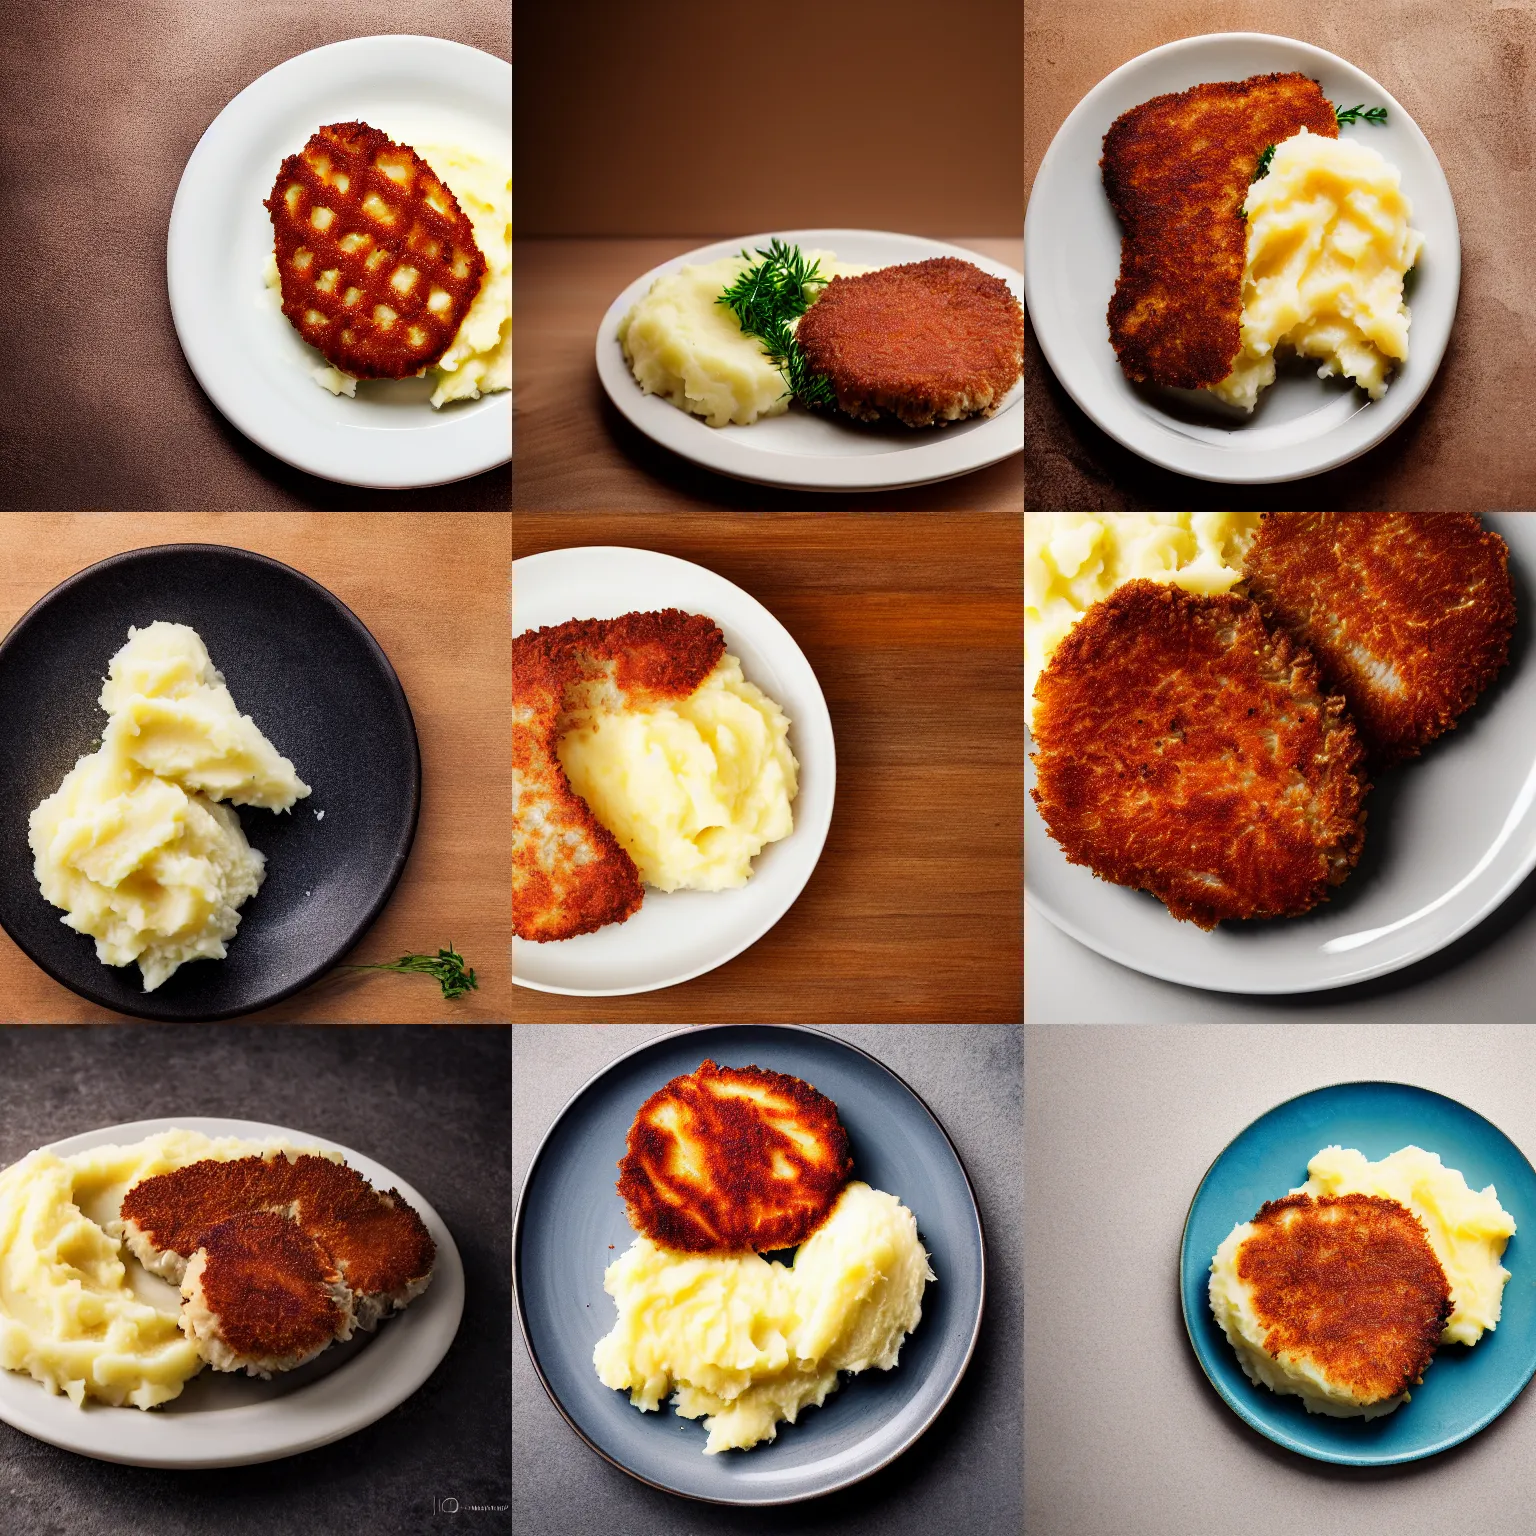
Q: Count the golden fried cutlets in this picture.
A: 10